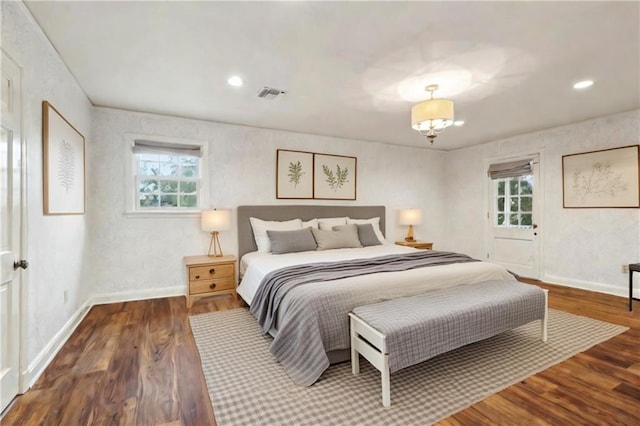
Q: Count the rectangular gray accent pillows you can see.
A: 3